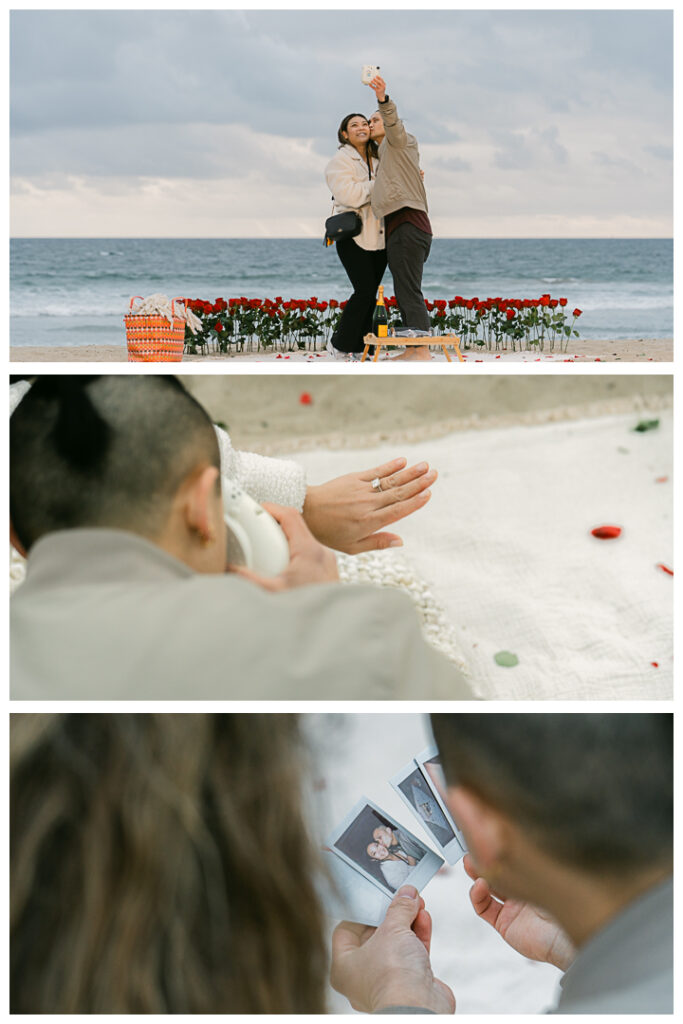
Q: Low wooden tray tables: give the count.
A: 1